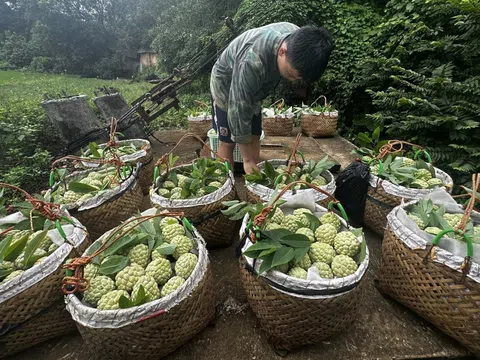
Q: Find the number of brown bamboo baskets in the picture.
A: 12